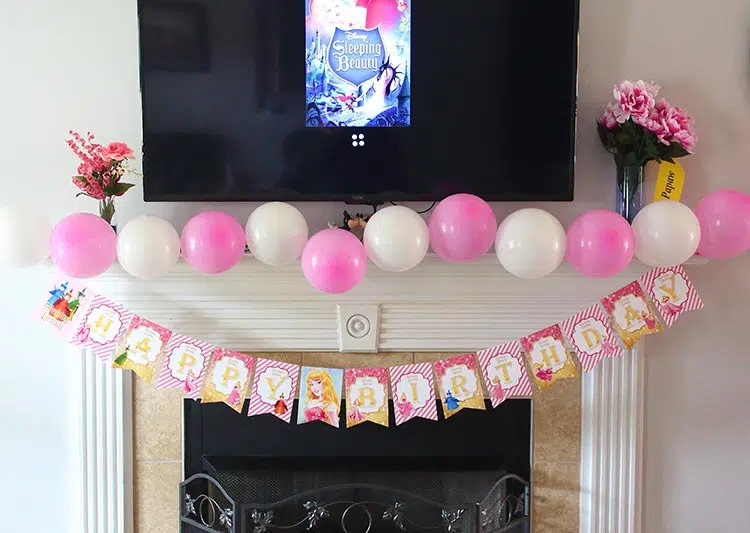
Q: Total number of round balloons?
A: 12